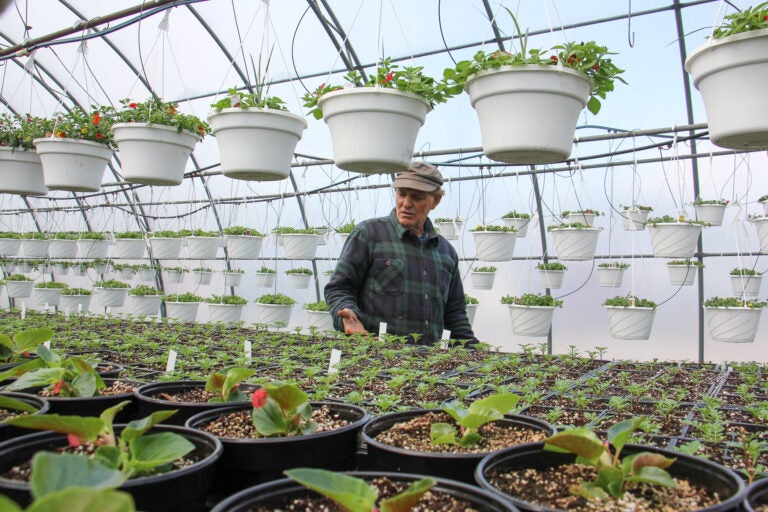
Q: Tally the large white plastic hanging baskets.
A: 7